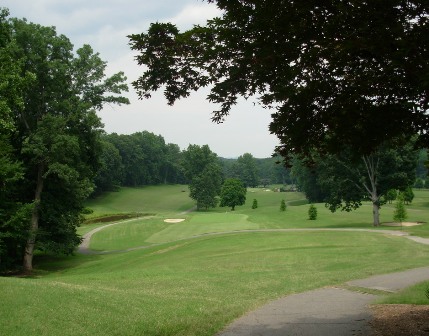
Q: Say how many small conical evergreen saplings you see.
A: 3